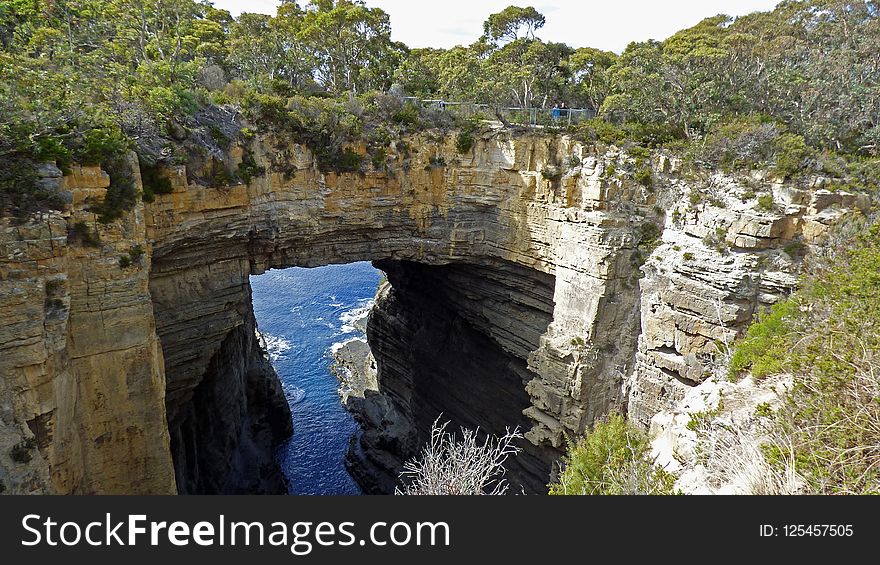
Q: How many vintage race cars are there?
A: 0